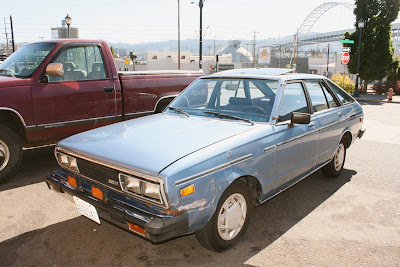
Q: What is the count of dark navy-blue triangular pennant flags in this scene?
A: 0